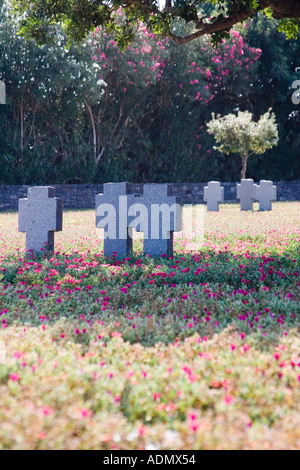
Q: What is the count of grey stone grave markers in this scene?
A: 6